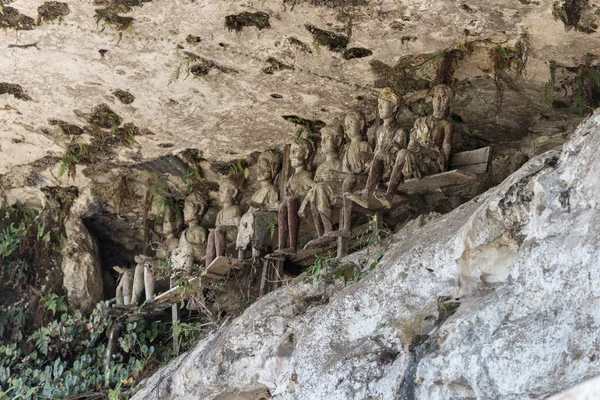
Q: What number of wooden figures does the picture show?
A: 9